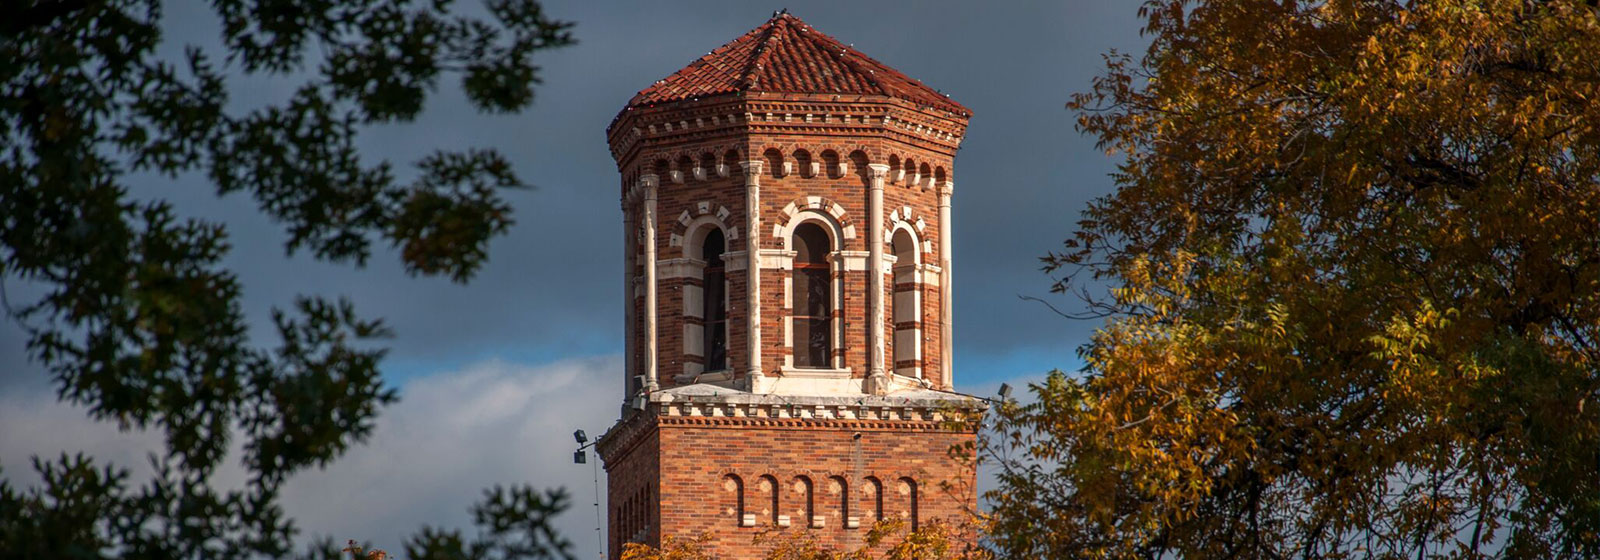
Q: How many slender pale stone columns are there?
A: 5